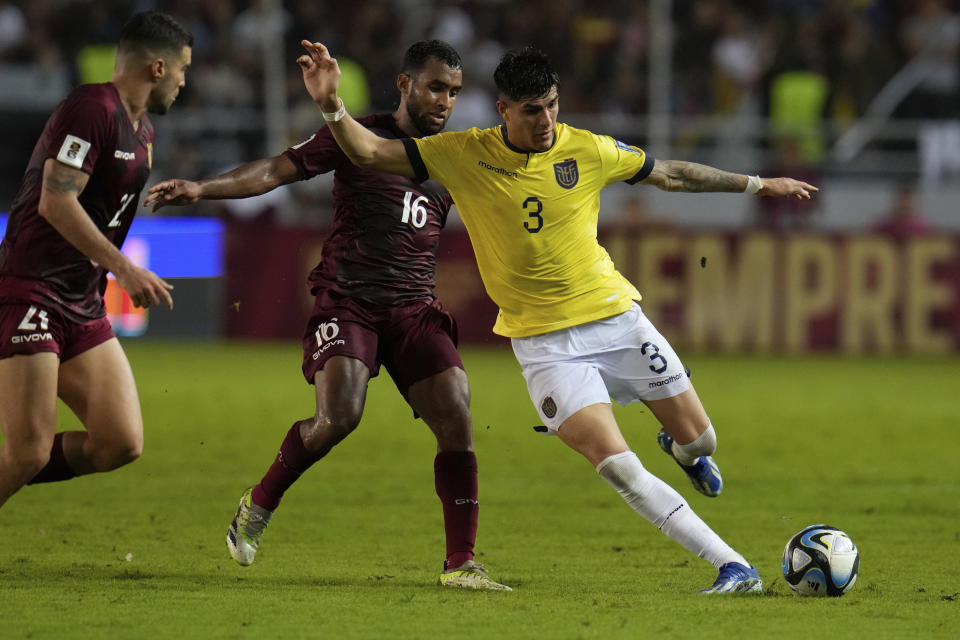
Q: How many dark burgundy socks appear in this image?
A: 3